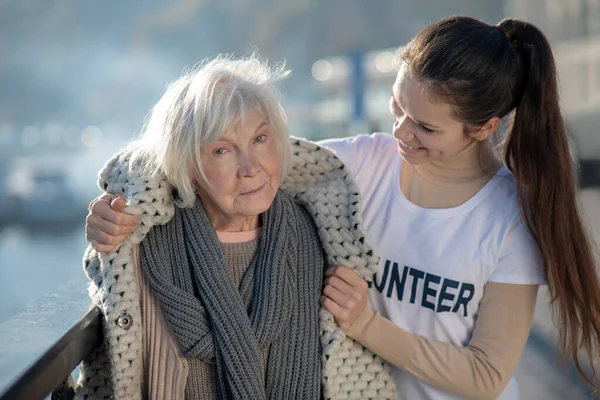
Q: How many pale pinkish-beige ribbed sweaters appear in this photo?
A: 1